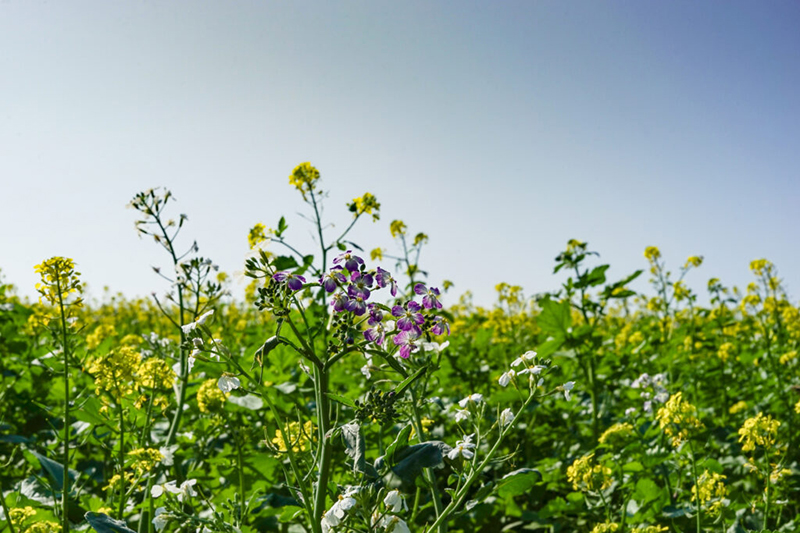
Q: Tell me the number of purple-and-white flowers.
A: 13